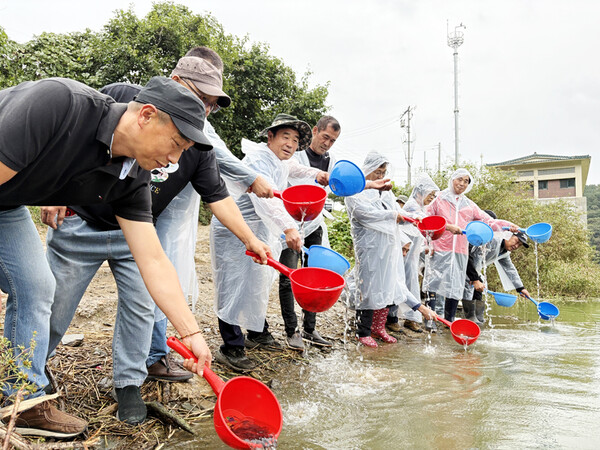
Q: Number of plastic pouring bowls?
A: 11